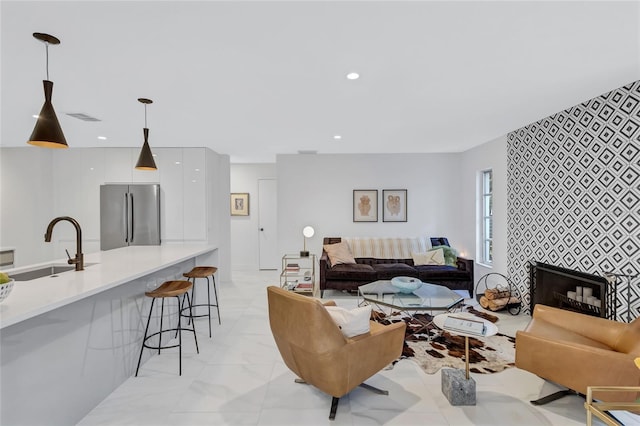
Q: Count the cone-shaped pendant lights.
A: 2